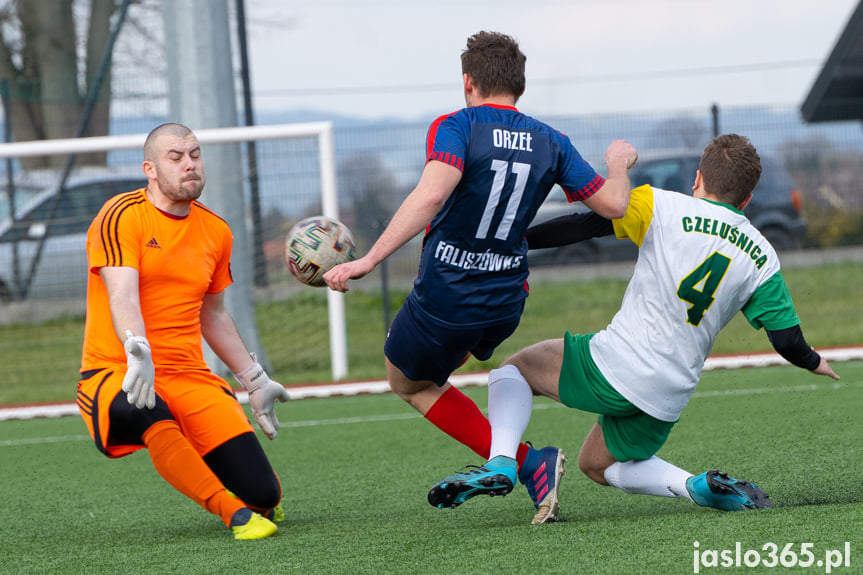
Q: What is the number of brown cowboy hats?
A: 0